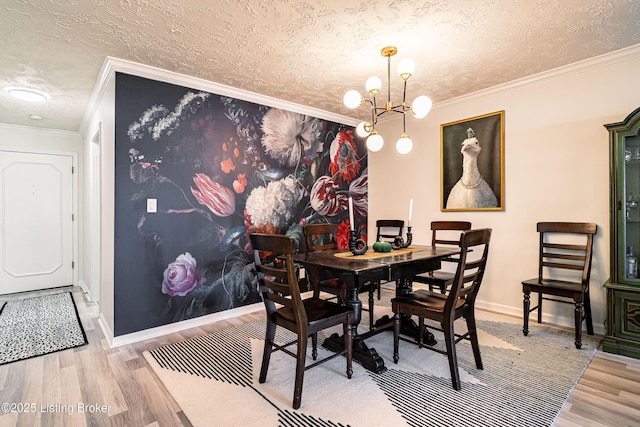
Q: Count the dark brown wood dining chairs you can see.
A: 6